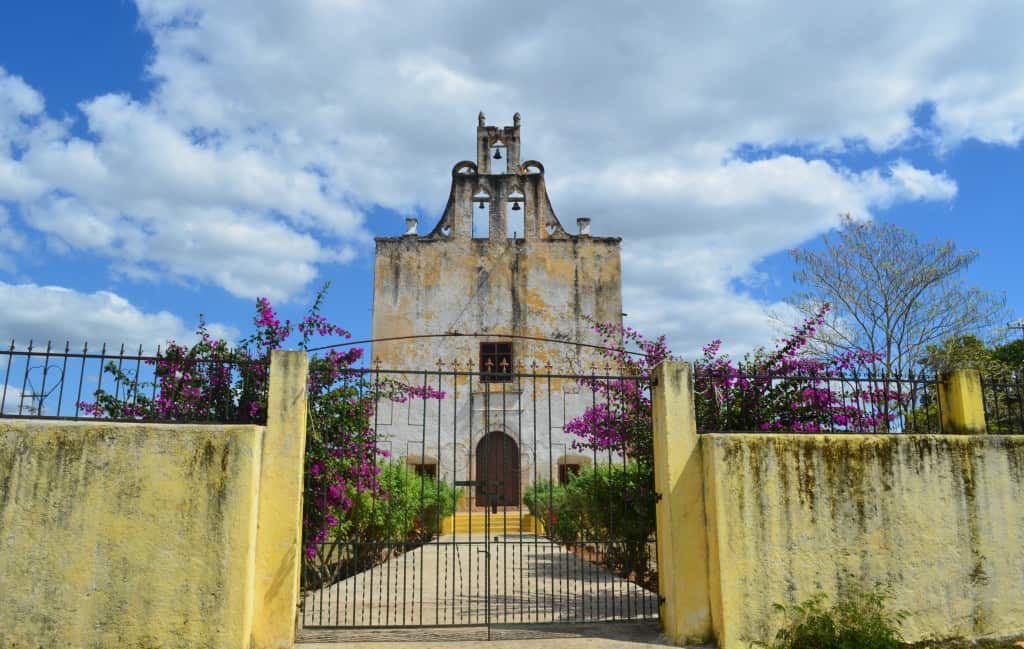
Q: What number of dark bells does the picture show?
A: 3